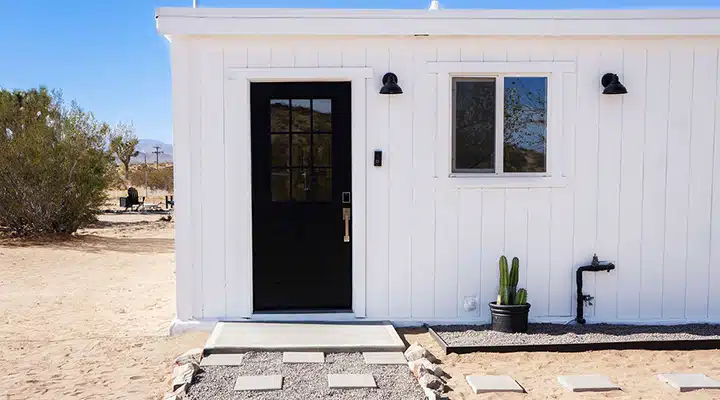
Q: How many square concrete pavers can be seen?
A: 8